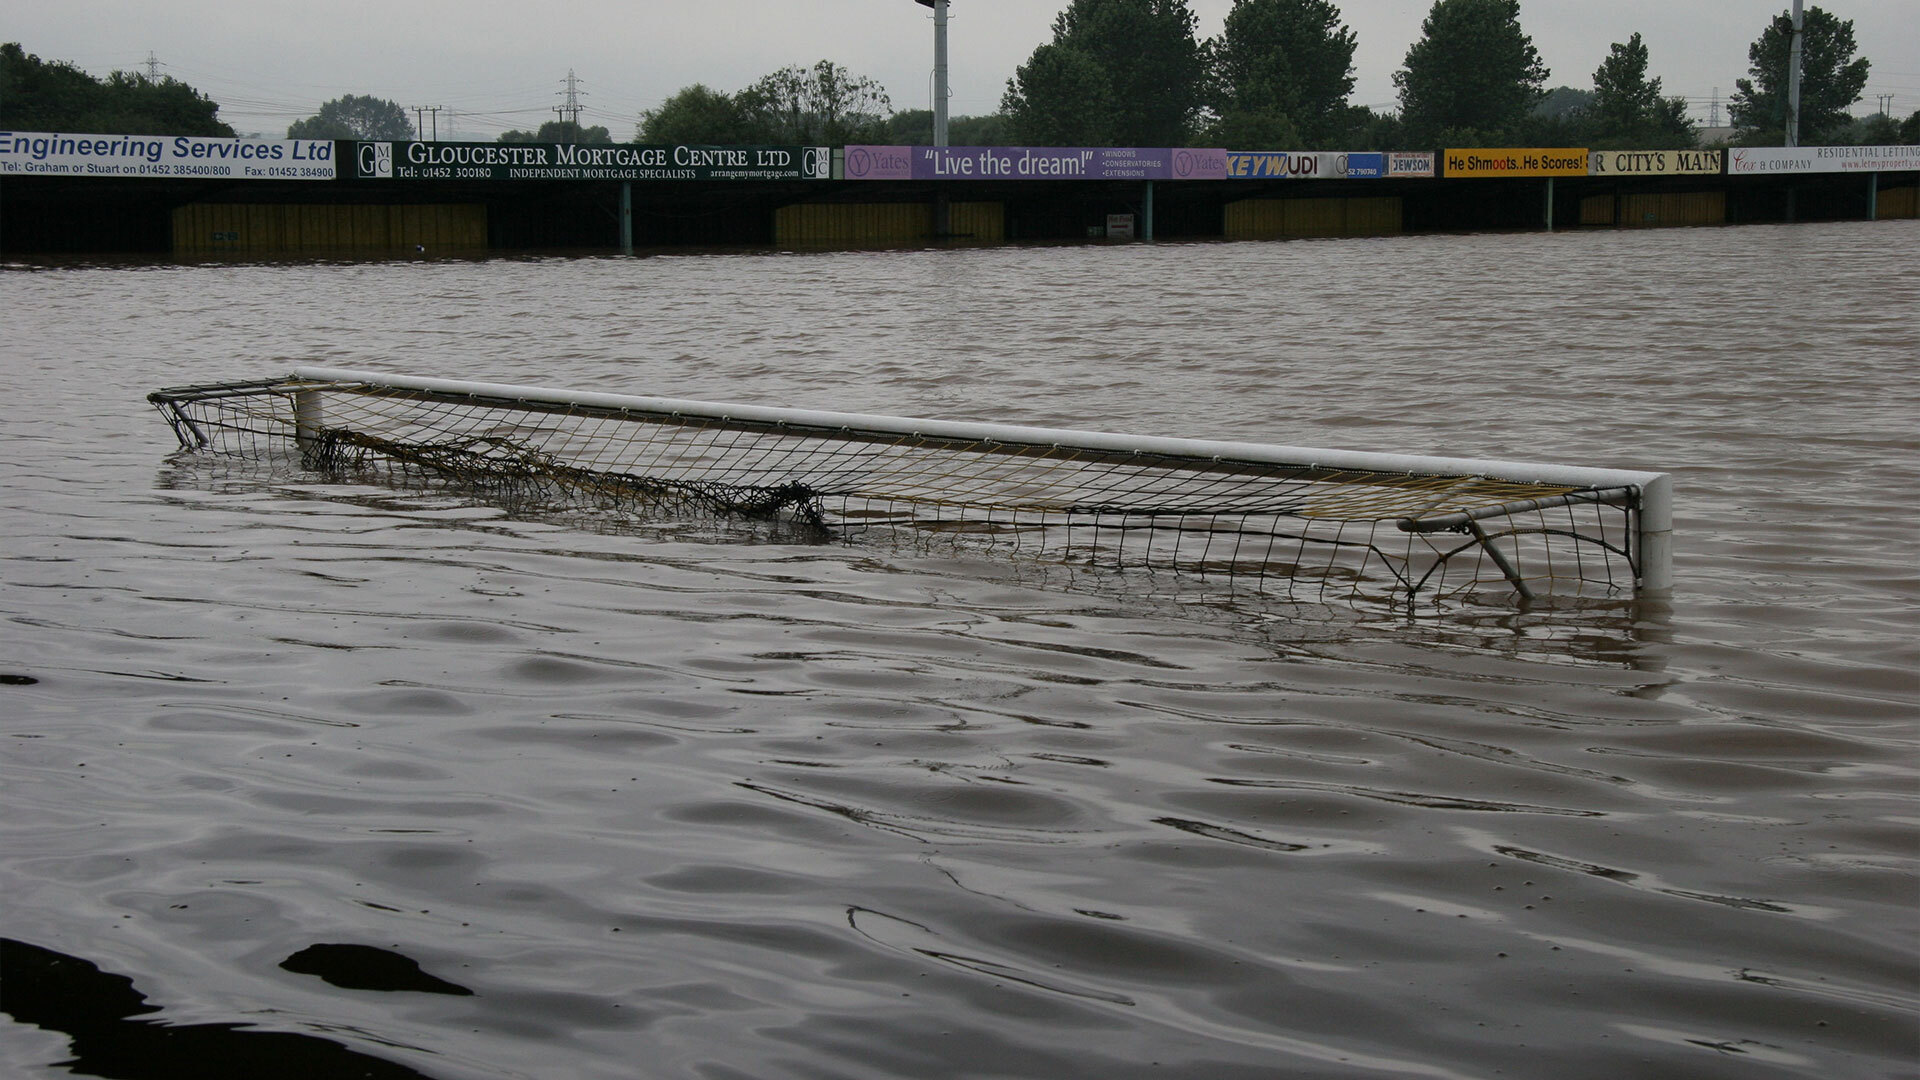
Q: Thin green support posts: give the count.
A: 4